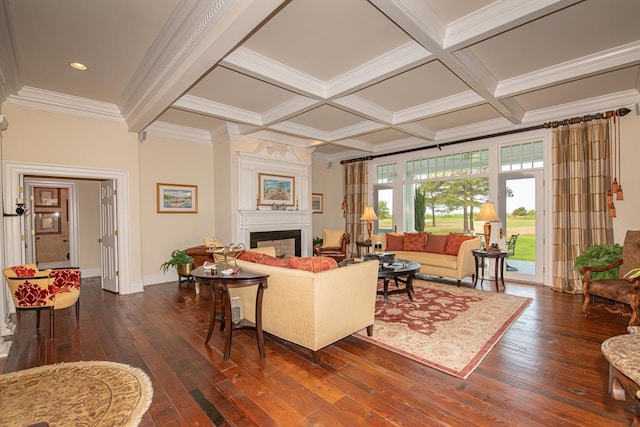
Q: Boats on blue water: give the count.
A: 1